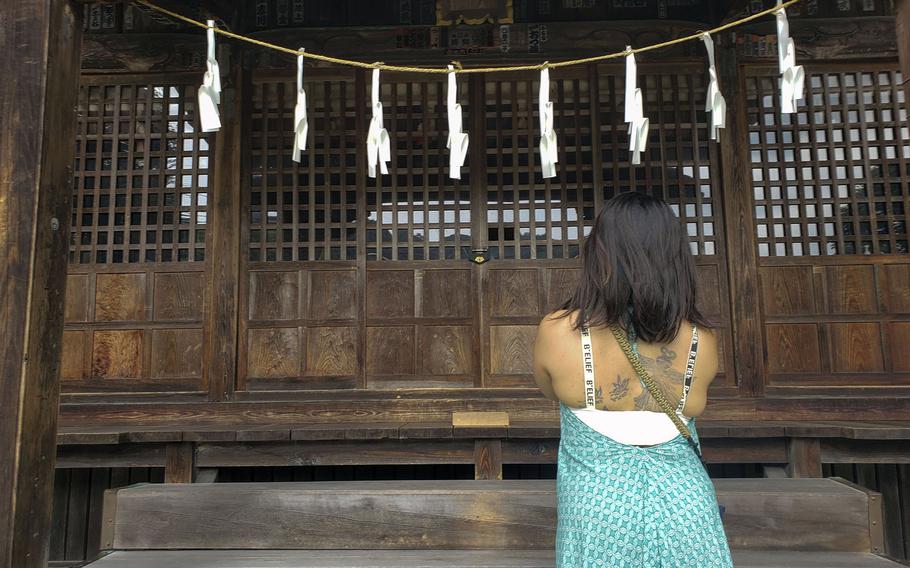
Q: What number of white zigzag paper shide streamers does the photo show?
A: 8